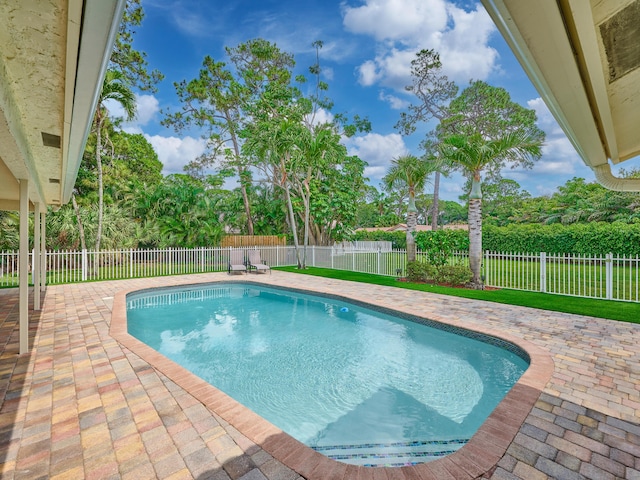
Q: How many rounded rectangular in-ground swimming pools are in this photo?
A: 1